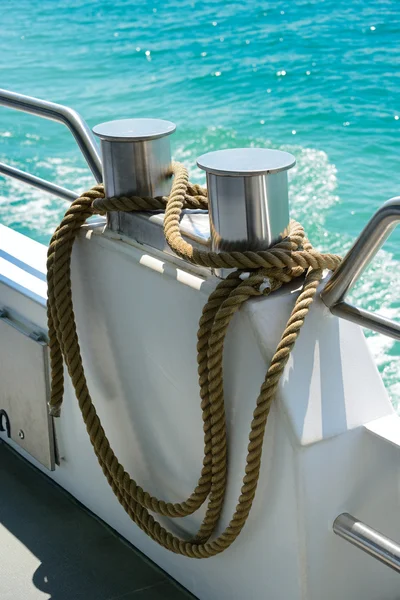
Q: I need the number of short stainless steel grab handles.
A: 1